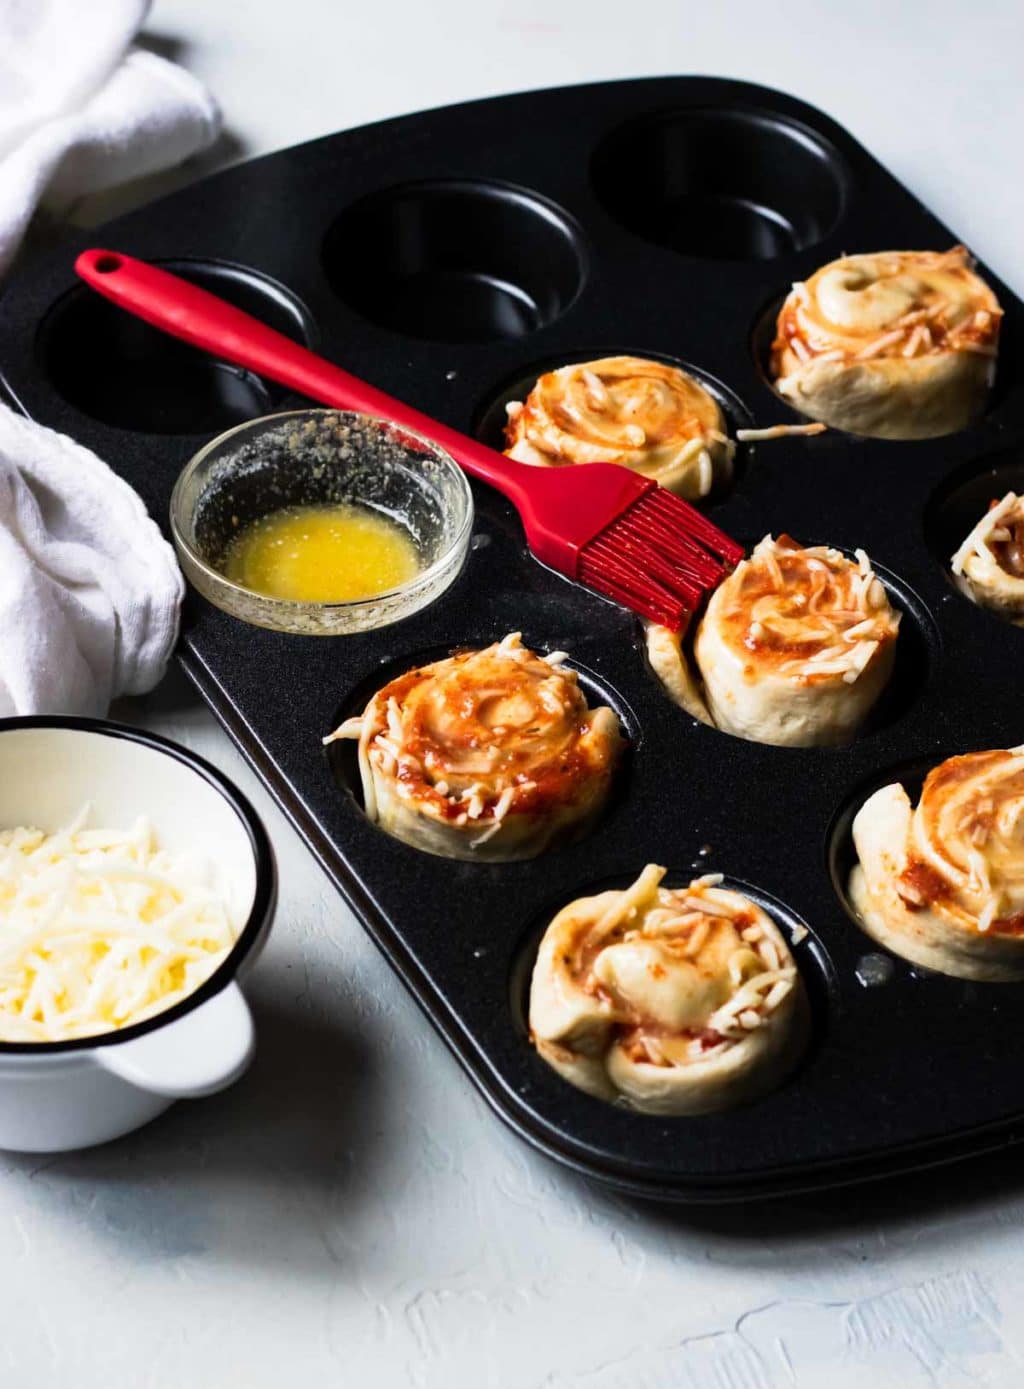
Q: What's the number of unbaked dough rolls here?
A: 7